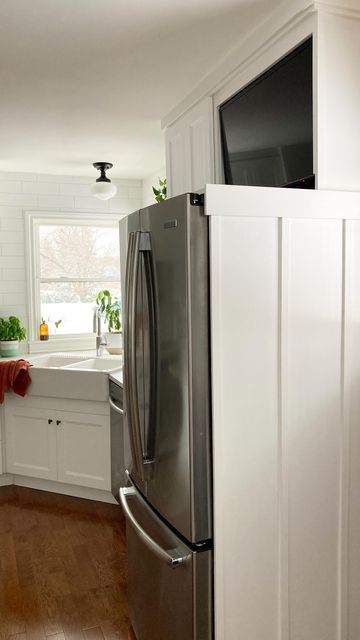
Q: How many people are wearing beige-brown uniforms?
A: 0